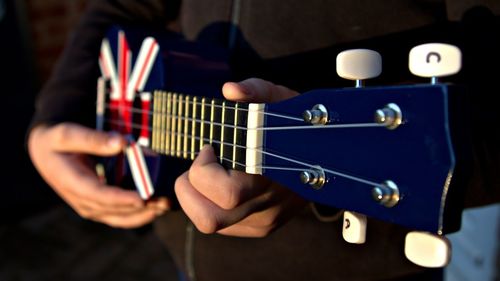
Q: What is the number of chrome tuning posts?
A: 4